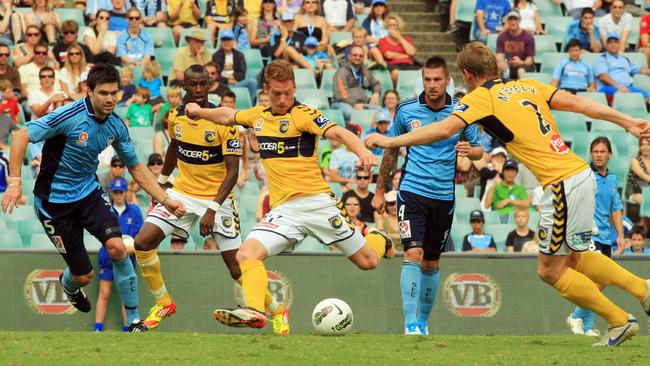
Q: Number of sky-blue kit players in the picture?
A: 3